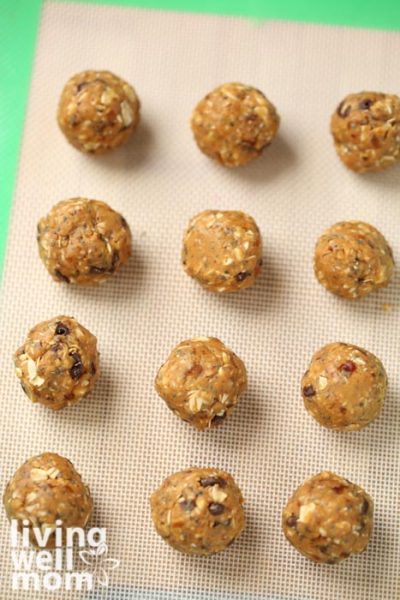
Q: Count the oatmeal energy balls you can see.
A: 12